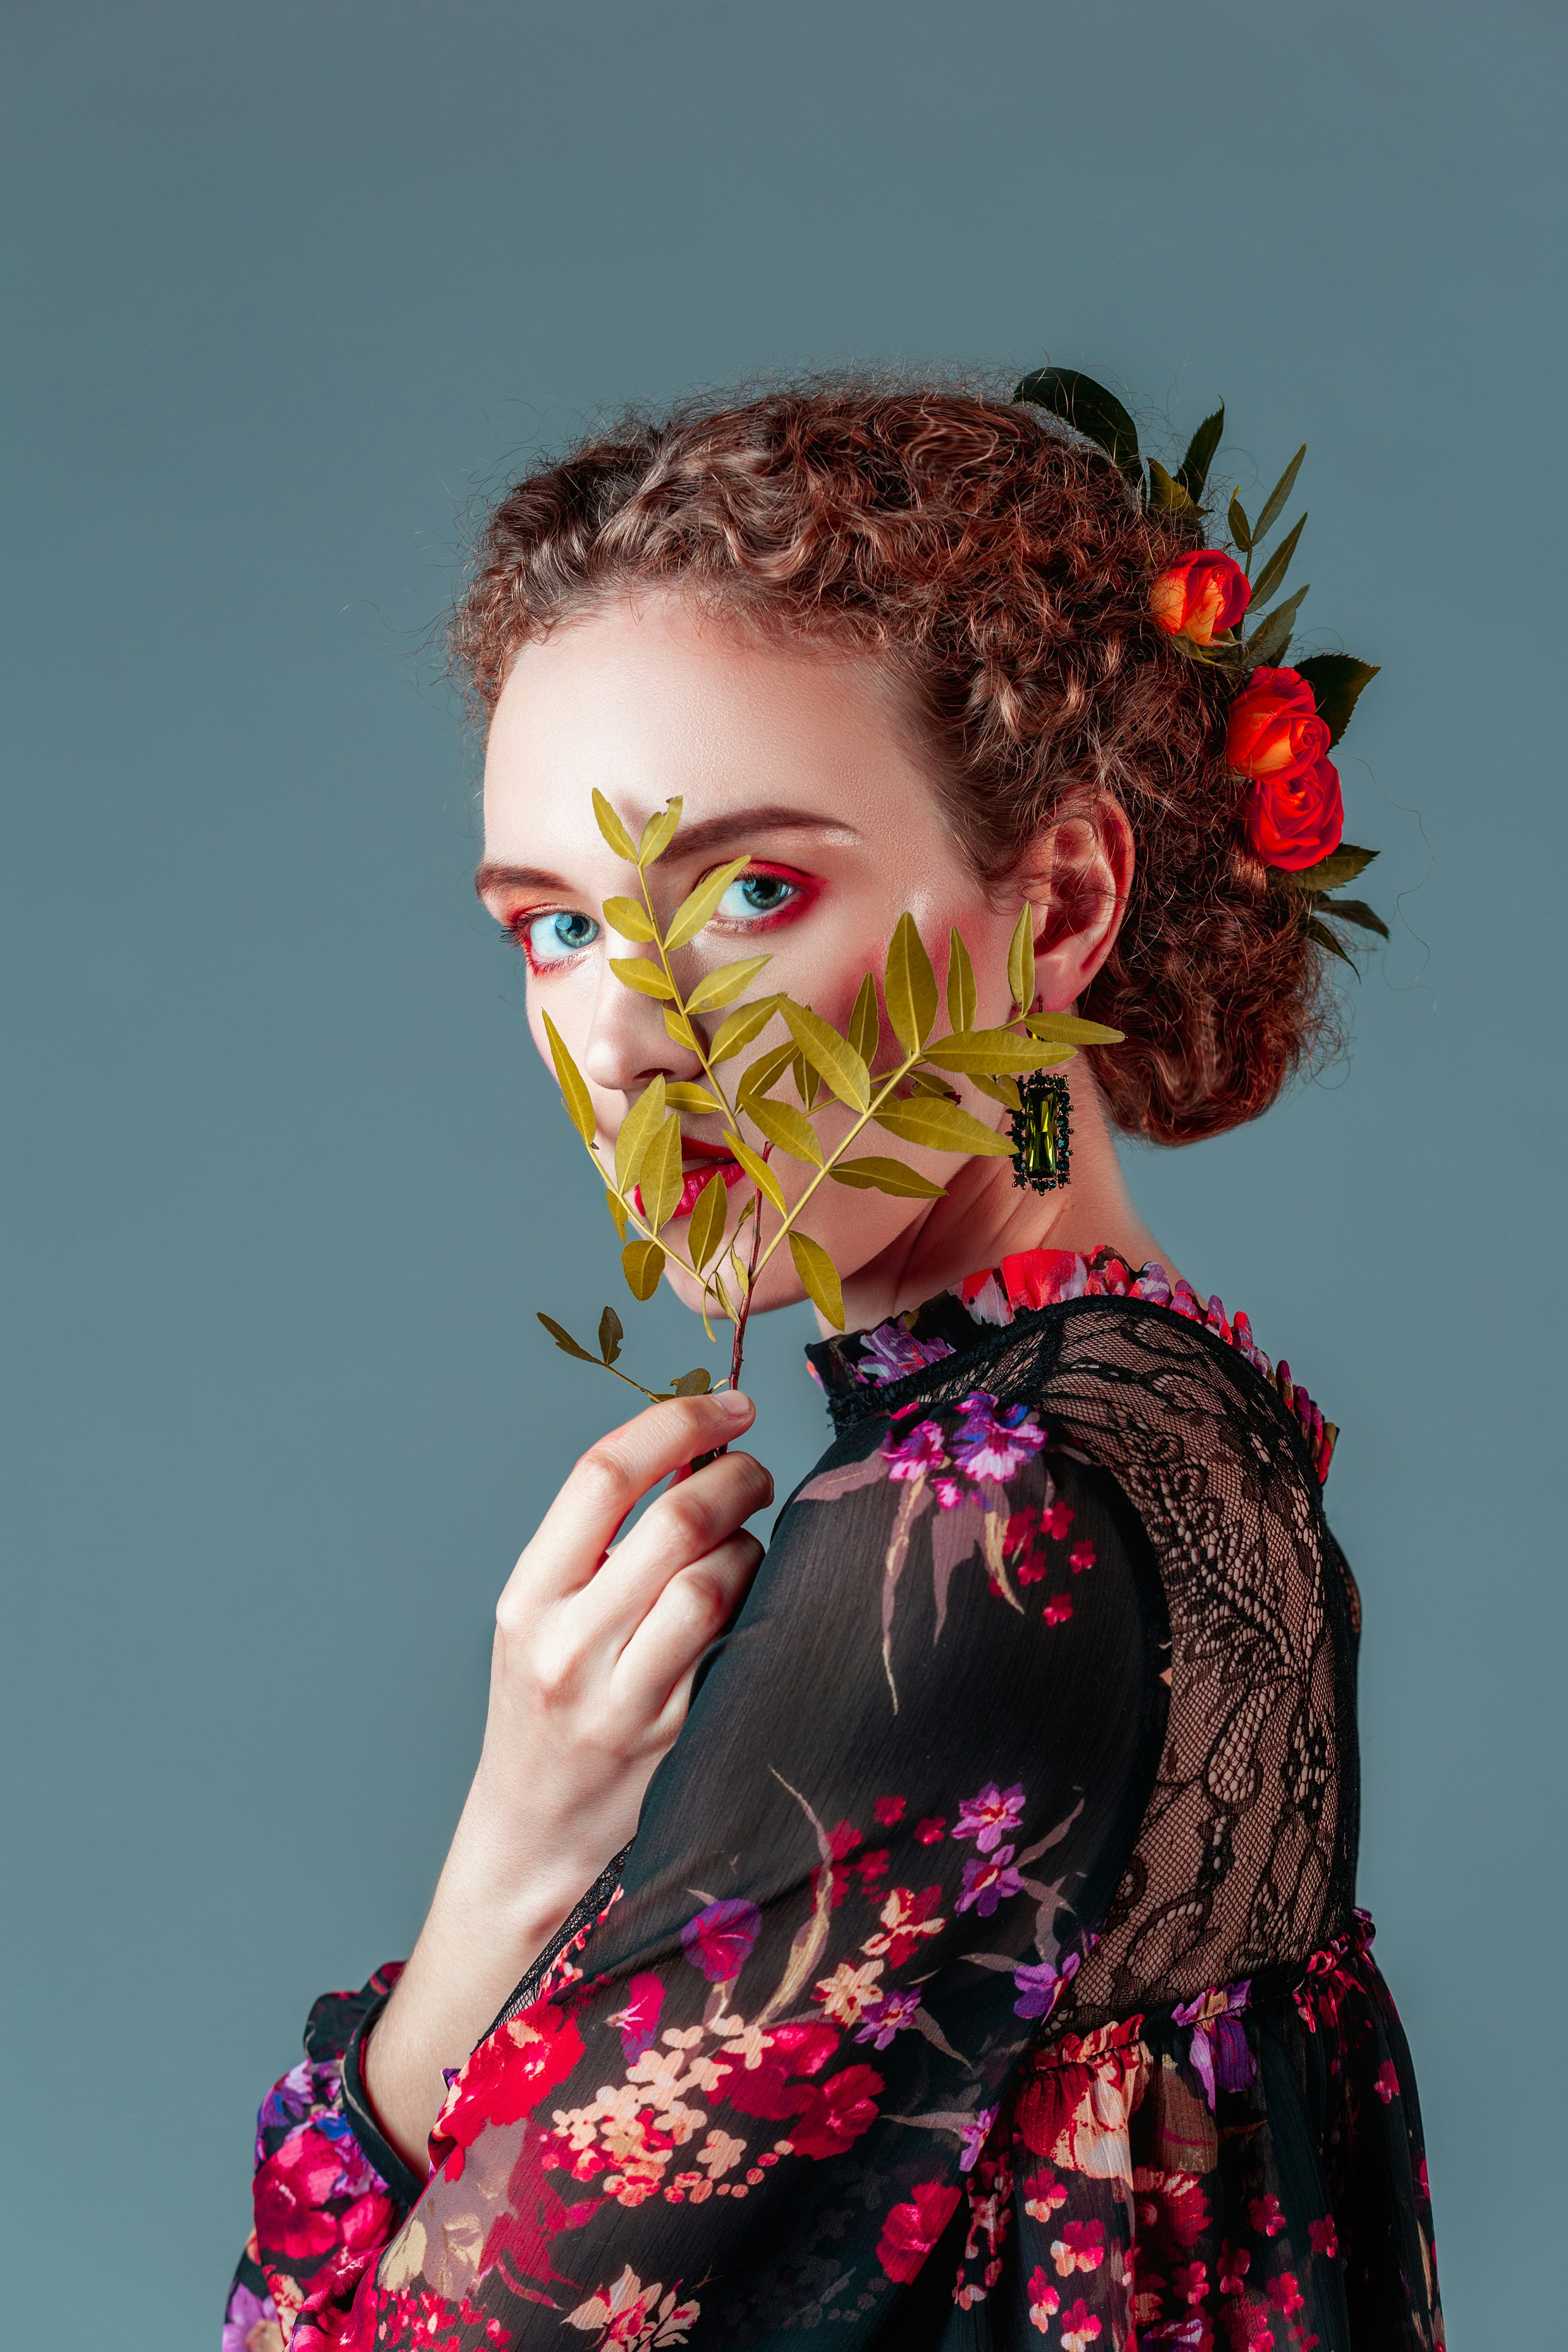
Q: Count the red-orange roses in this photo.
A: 3